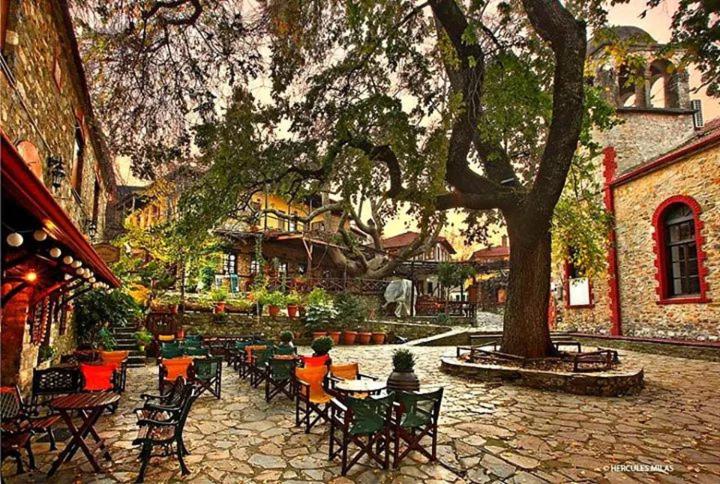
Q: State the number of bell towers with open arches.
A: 1